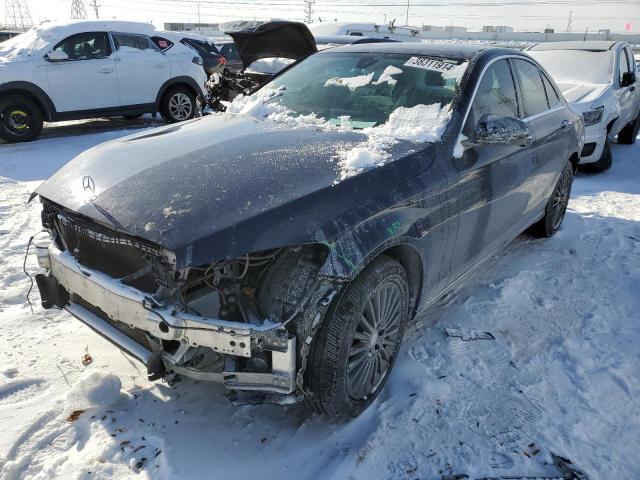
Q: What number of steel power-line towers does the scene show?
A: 2